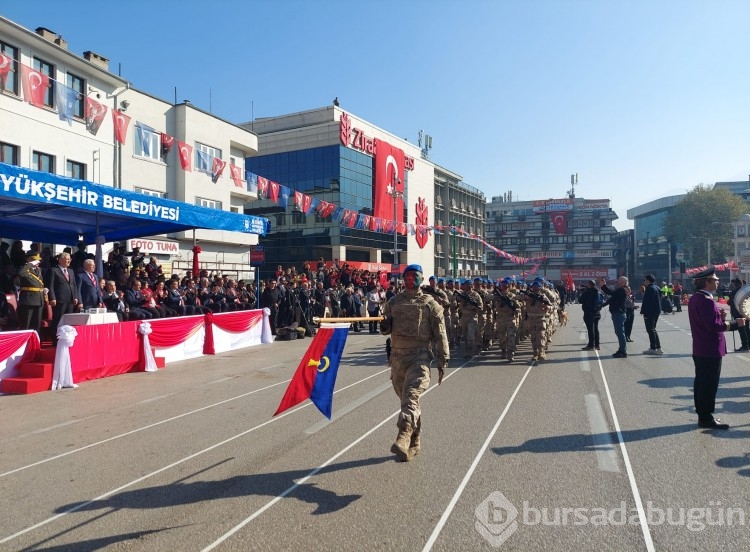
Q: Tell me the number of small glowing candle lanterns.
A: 0